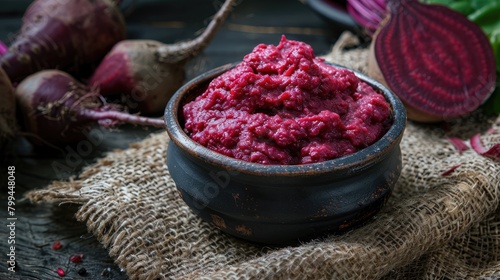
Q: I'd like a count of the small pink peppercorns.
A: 3